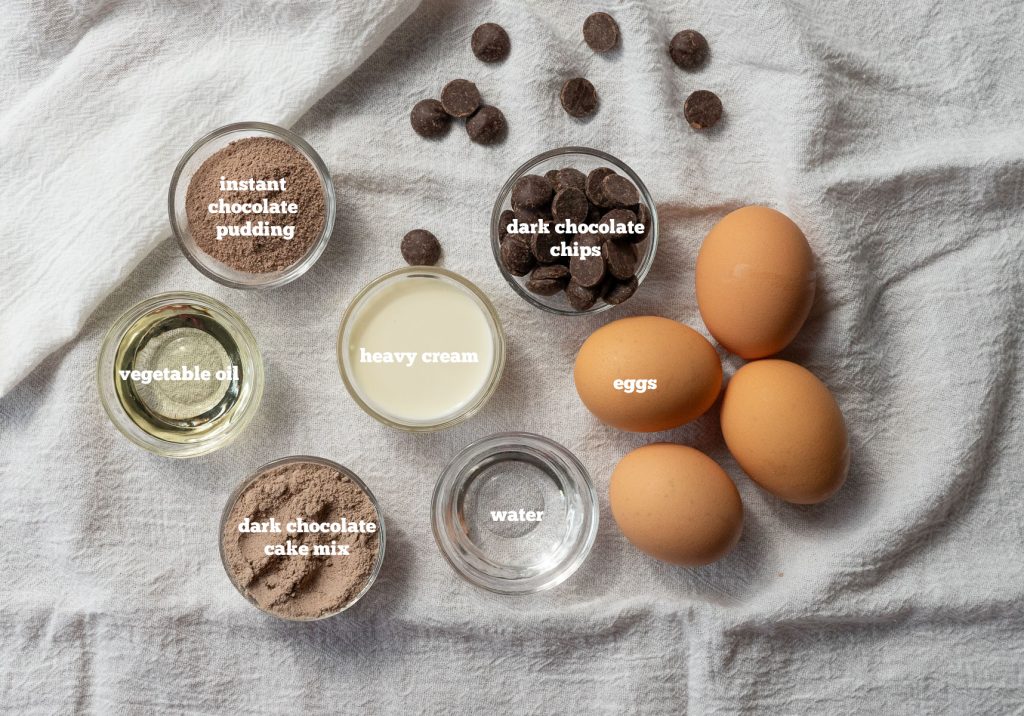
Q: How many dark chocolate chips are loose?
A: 9